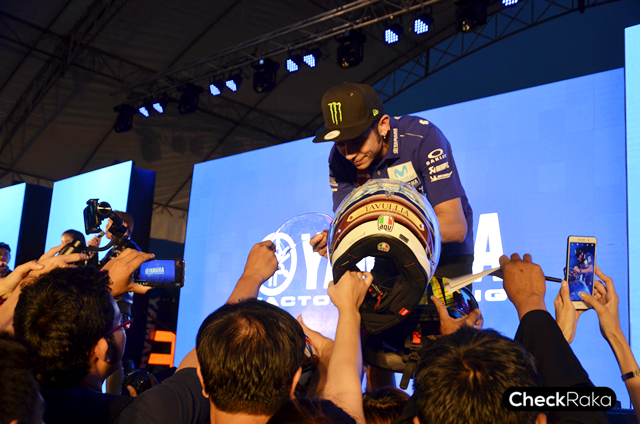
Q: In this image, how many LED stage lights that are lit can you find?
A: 9